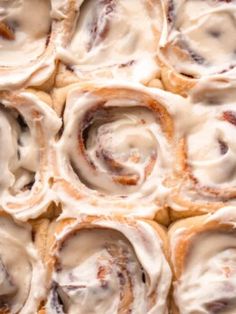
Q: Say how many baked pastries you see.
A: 9